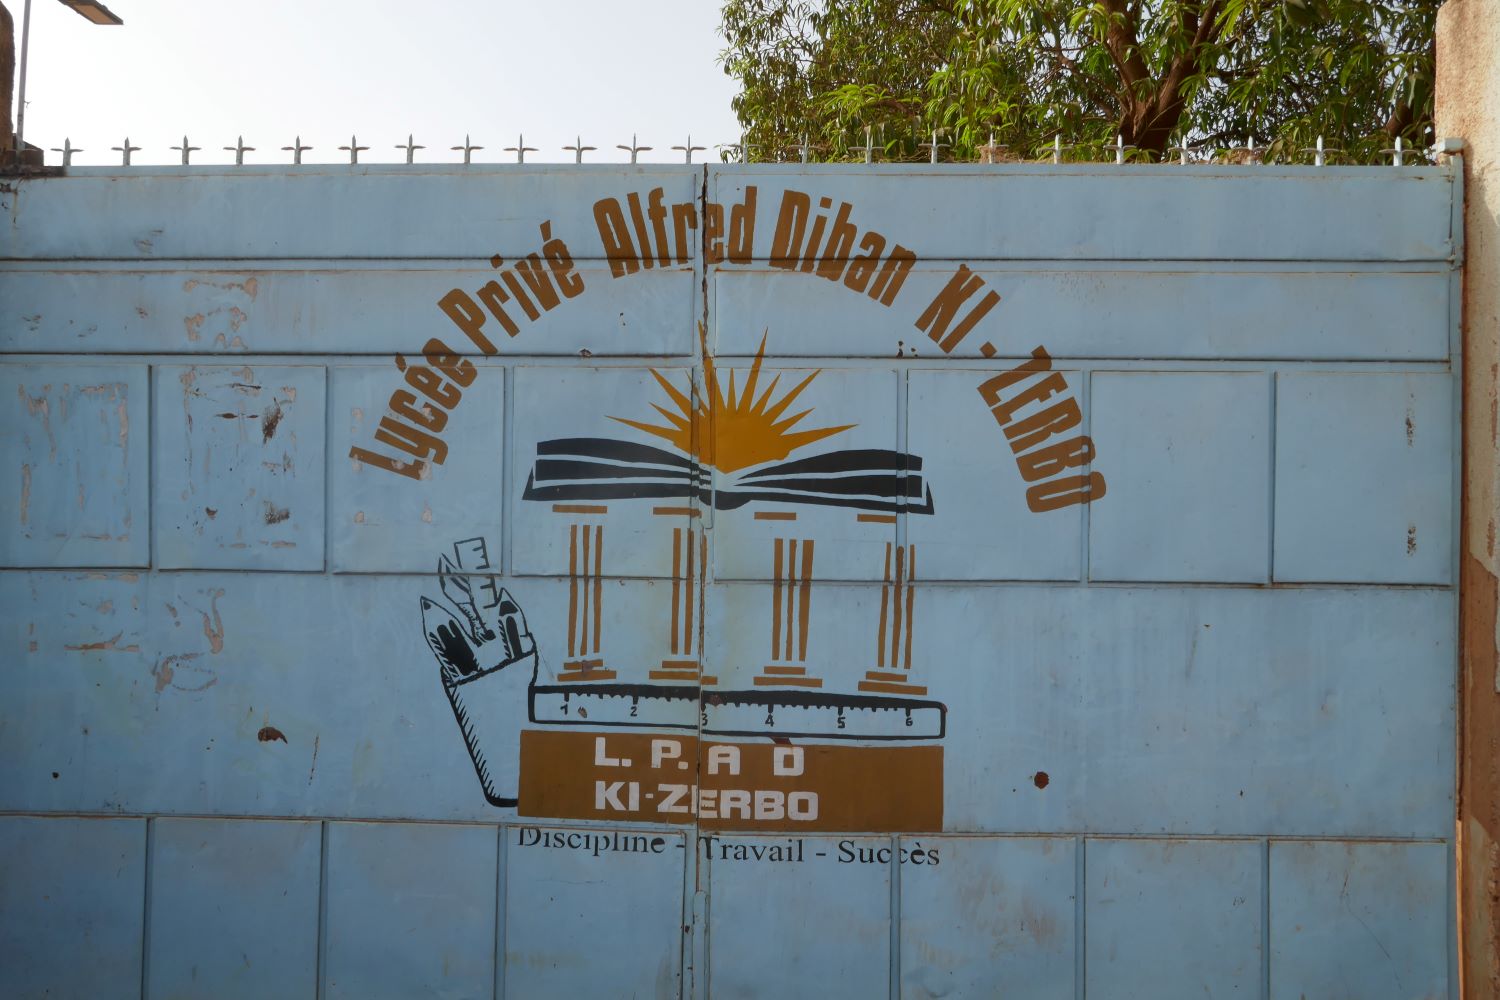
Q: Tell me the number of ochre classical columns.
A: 4